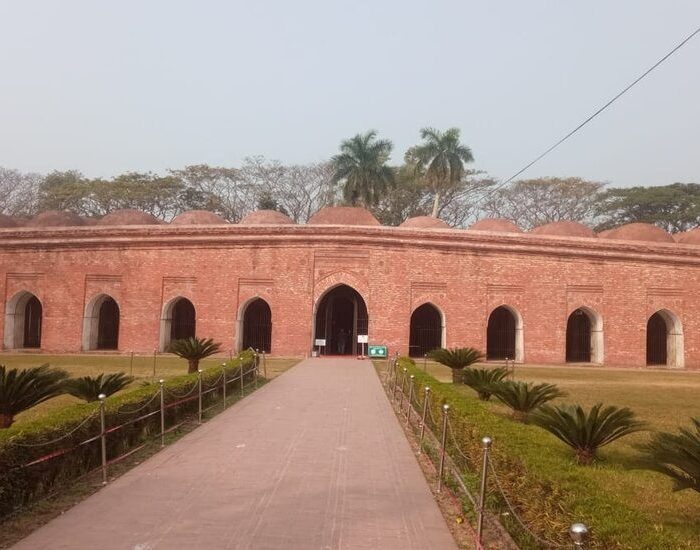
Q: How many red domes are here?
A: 11